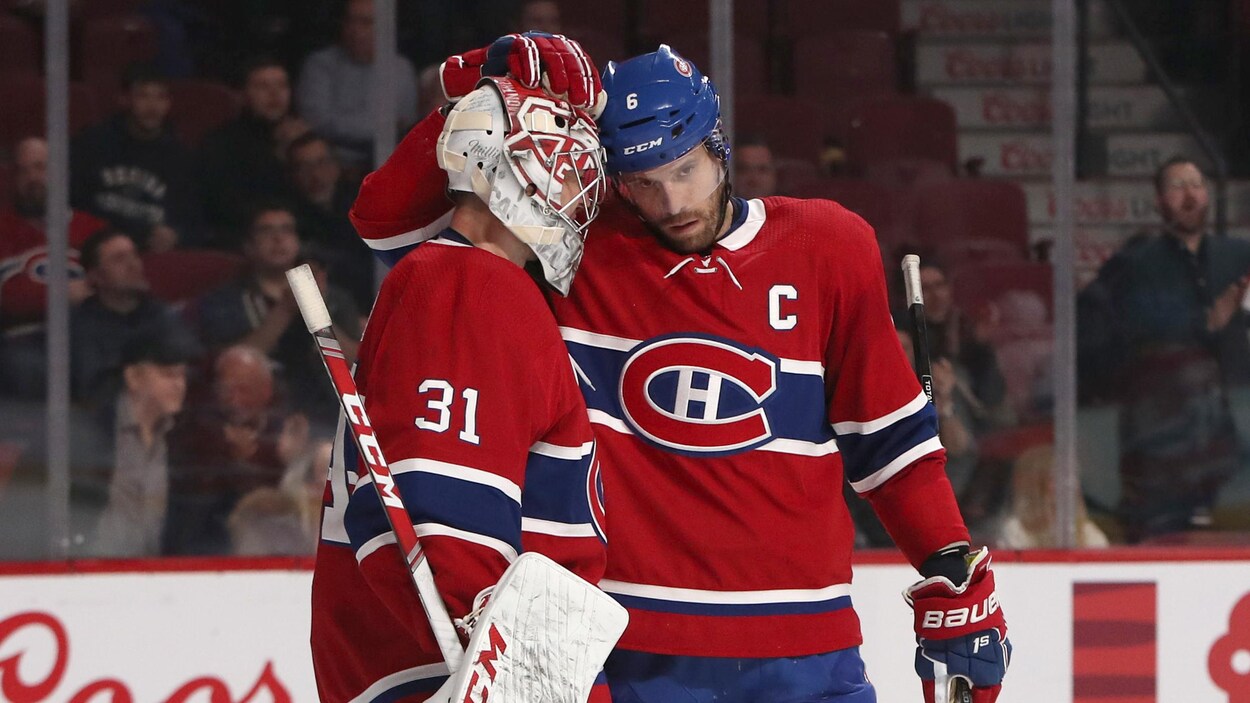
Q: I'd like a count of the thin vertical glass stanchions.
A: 4